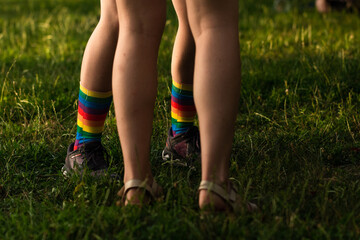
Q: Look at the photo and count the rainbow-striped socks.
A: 2